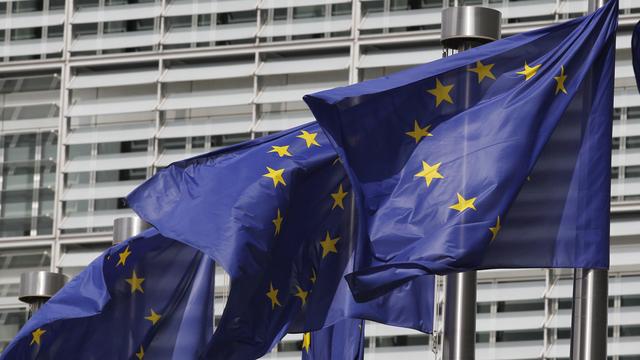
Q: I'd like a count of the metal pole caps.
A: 3